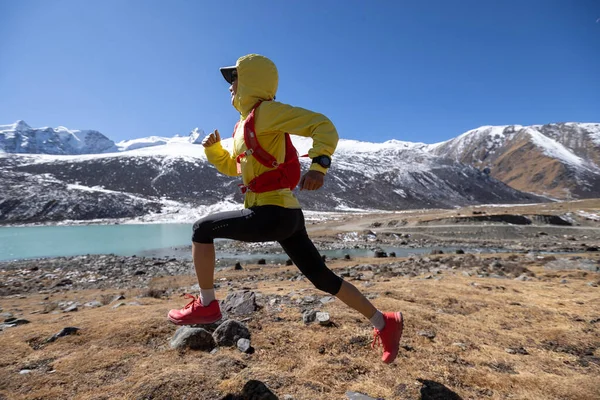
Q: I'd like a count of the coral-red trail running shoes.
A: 2